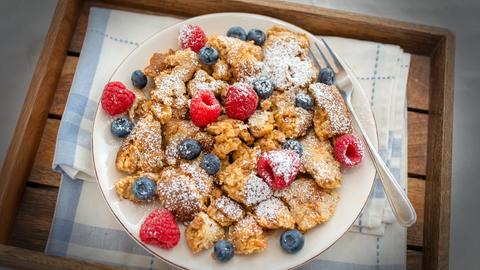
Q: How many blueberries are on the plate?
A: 14